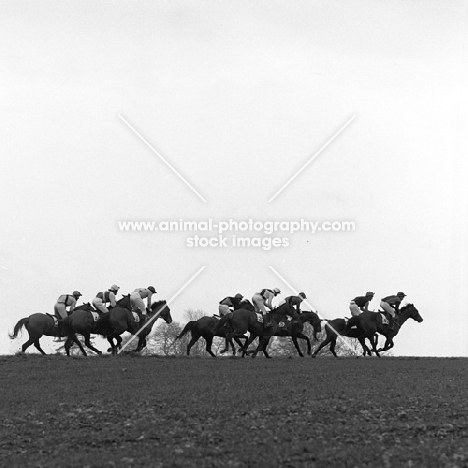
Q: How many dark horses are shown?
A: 8